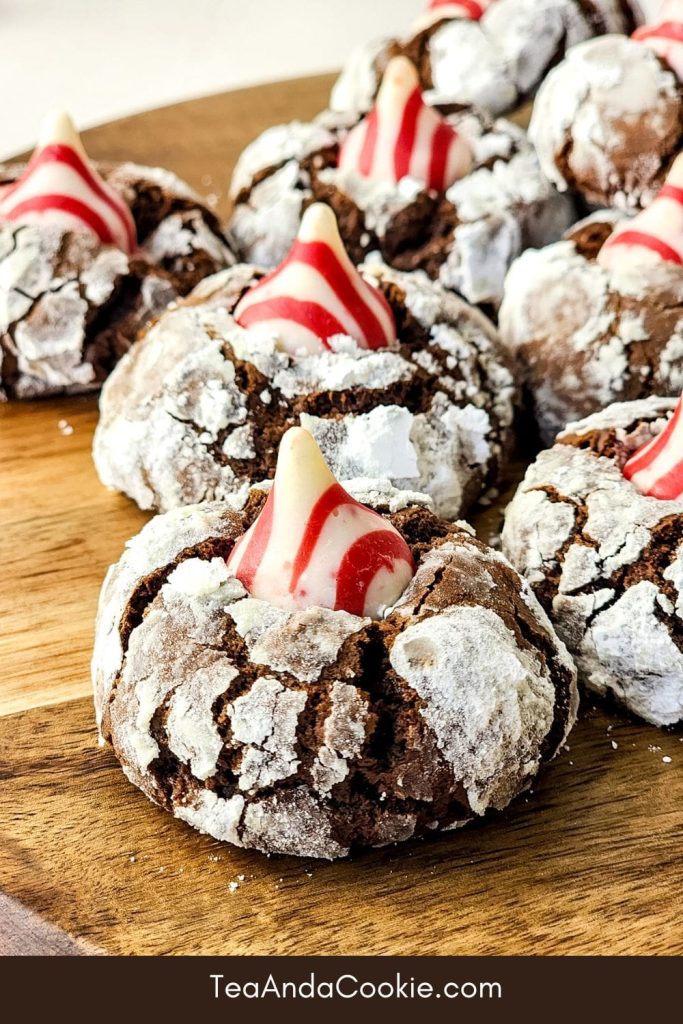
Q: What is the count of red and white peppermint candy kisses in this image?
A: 8